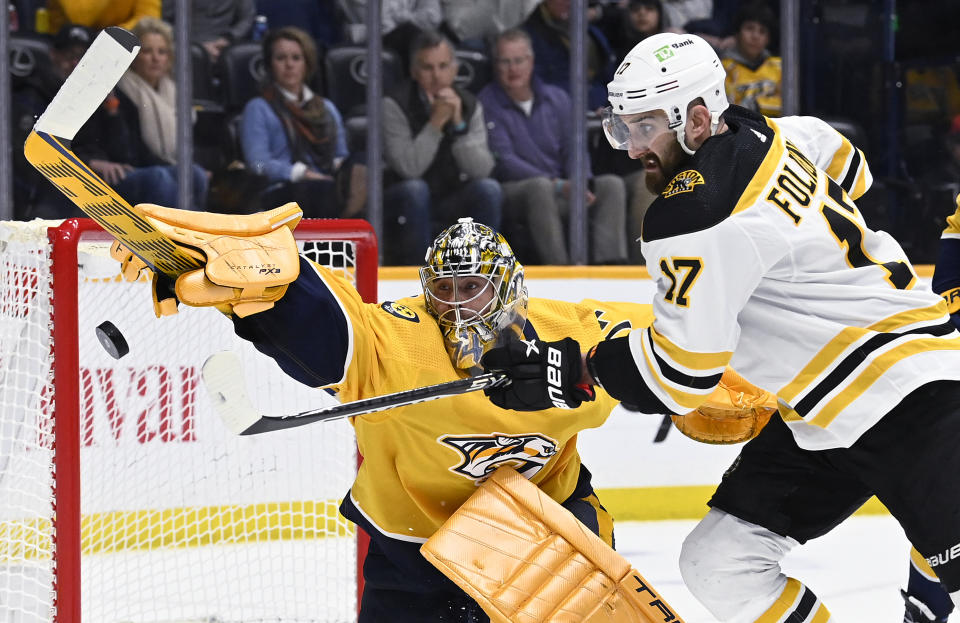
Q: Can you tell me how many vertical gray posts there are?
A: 5